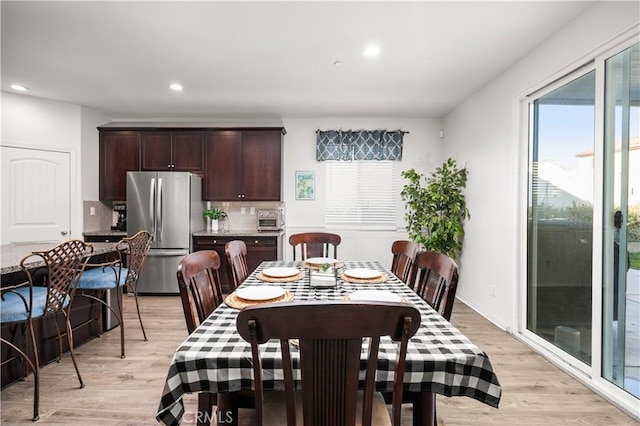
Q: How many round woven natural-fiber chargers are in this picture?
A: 5